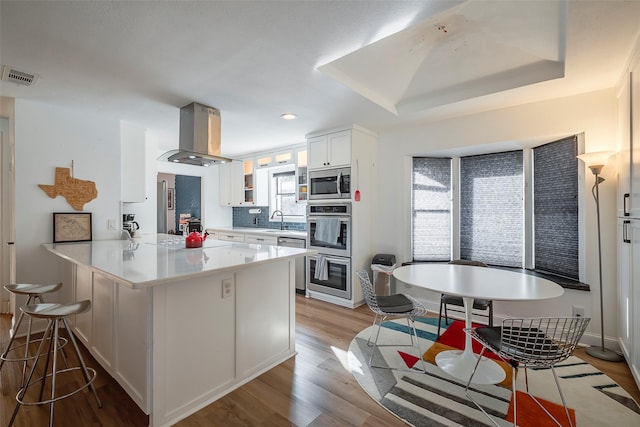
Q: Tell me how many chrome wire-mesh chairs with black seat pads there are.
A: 2